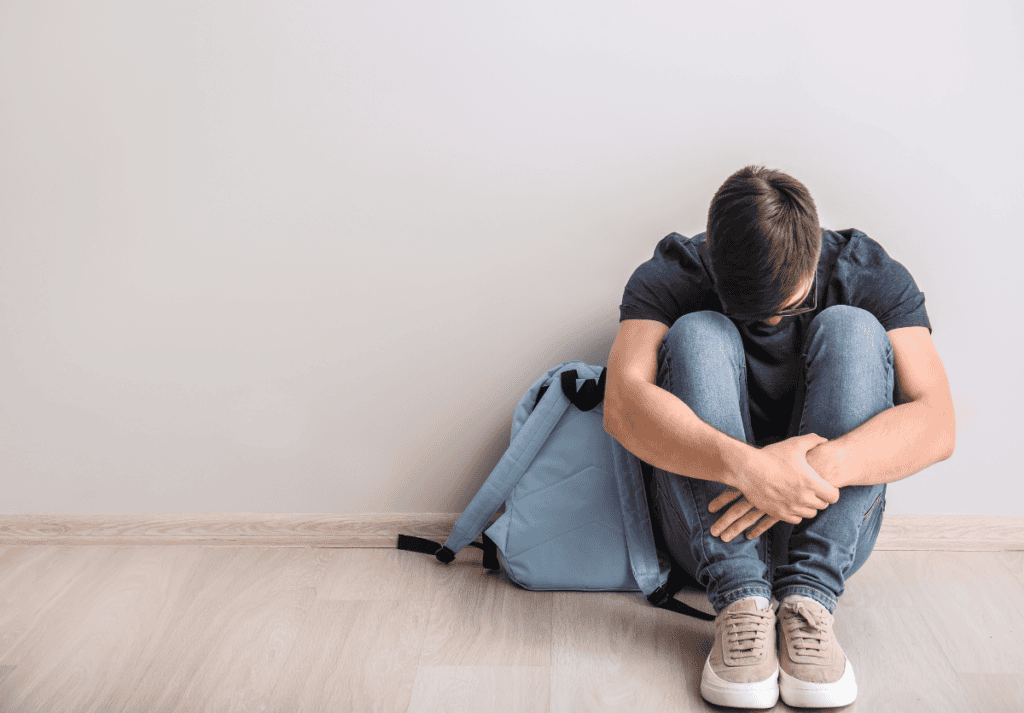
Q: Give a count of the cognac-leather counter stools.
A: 0